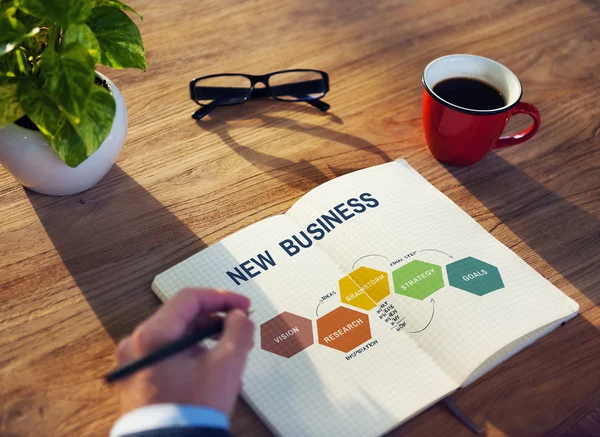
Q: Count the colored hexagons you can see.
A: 5